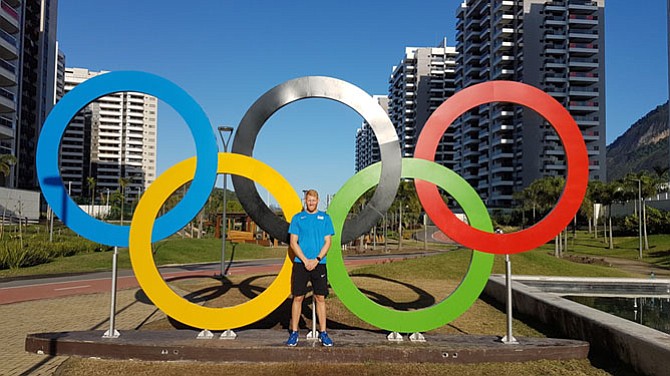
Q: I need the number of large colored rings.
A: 5